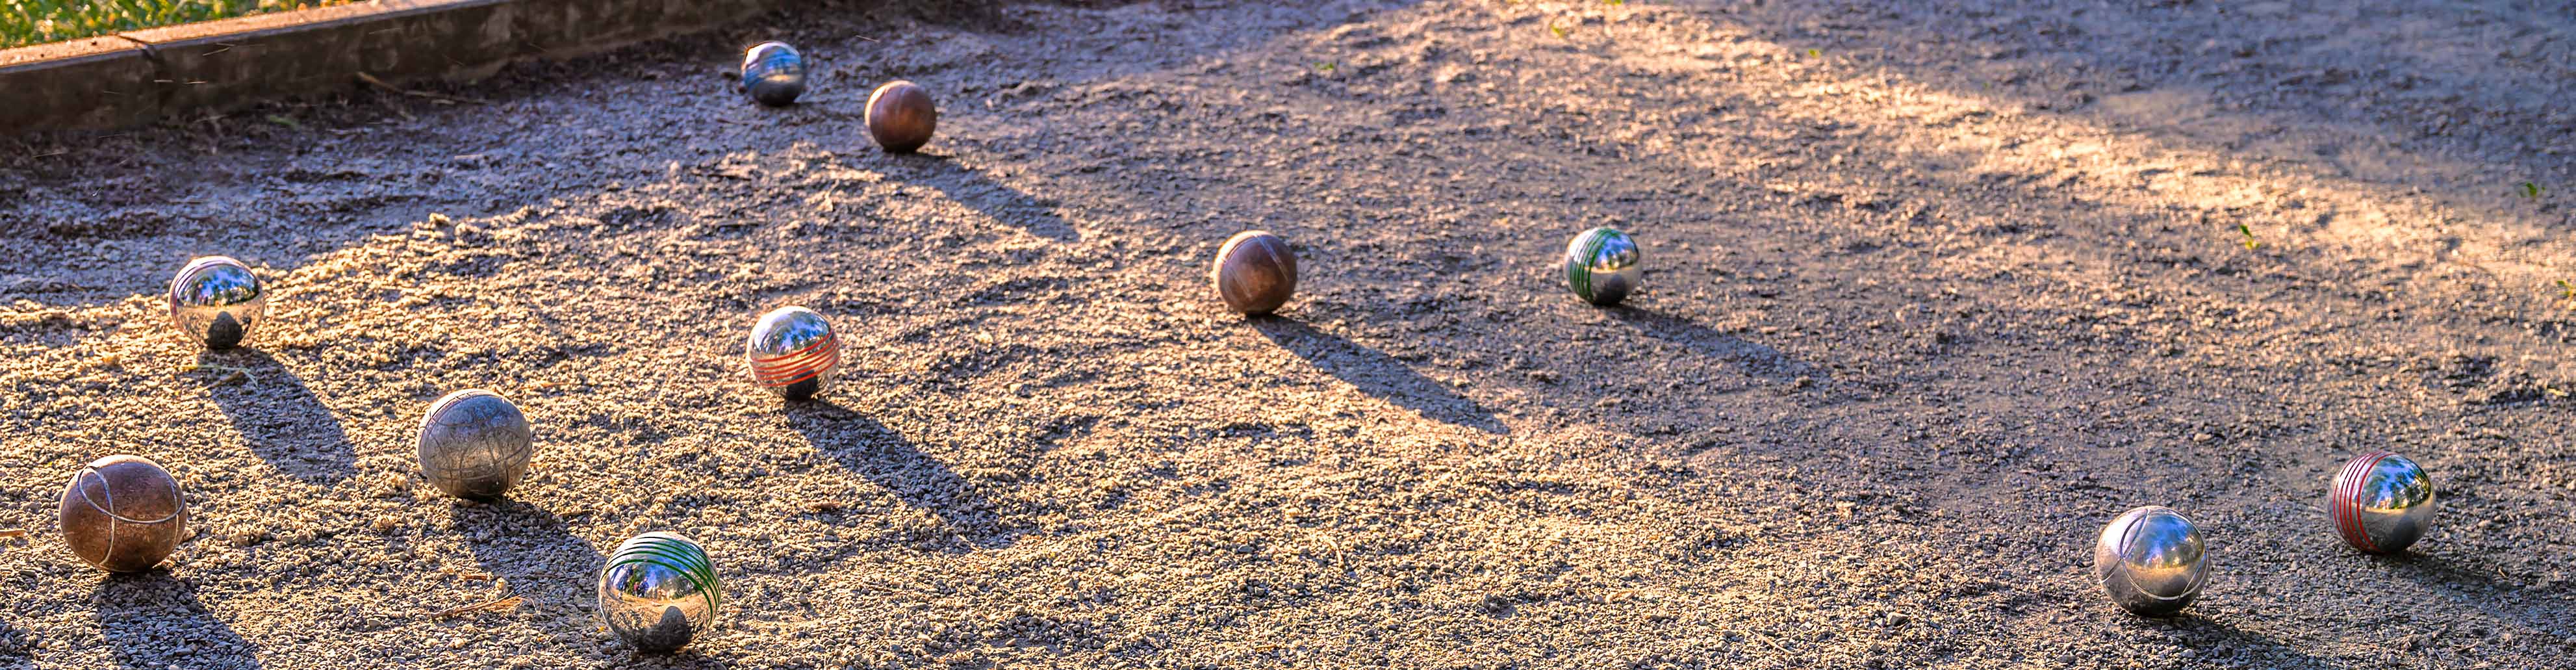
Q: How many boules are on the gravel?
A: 11